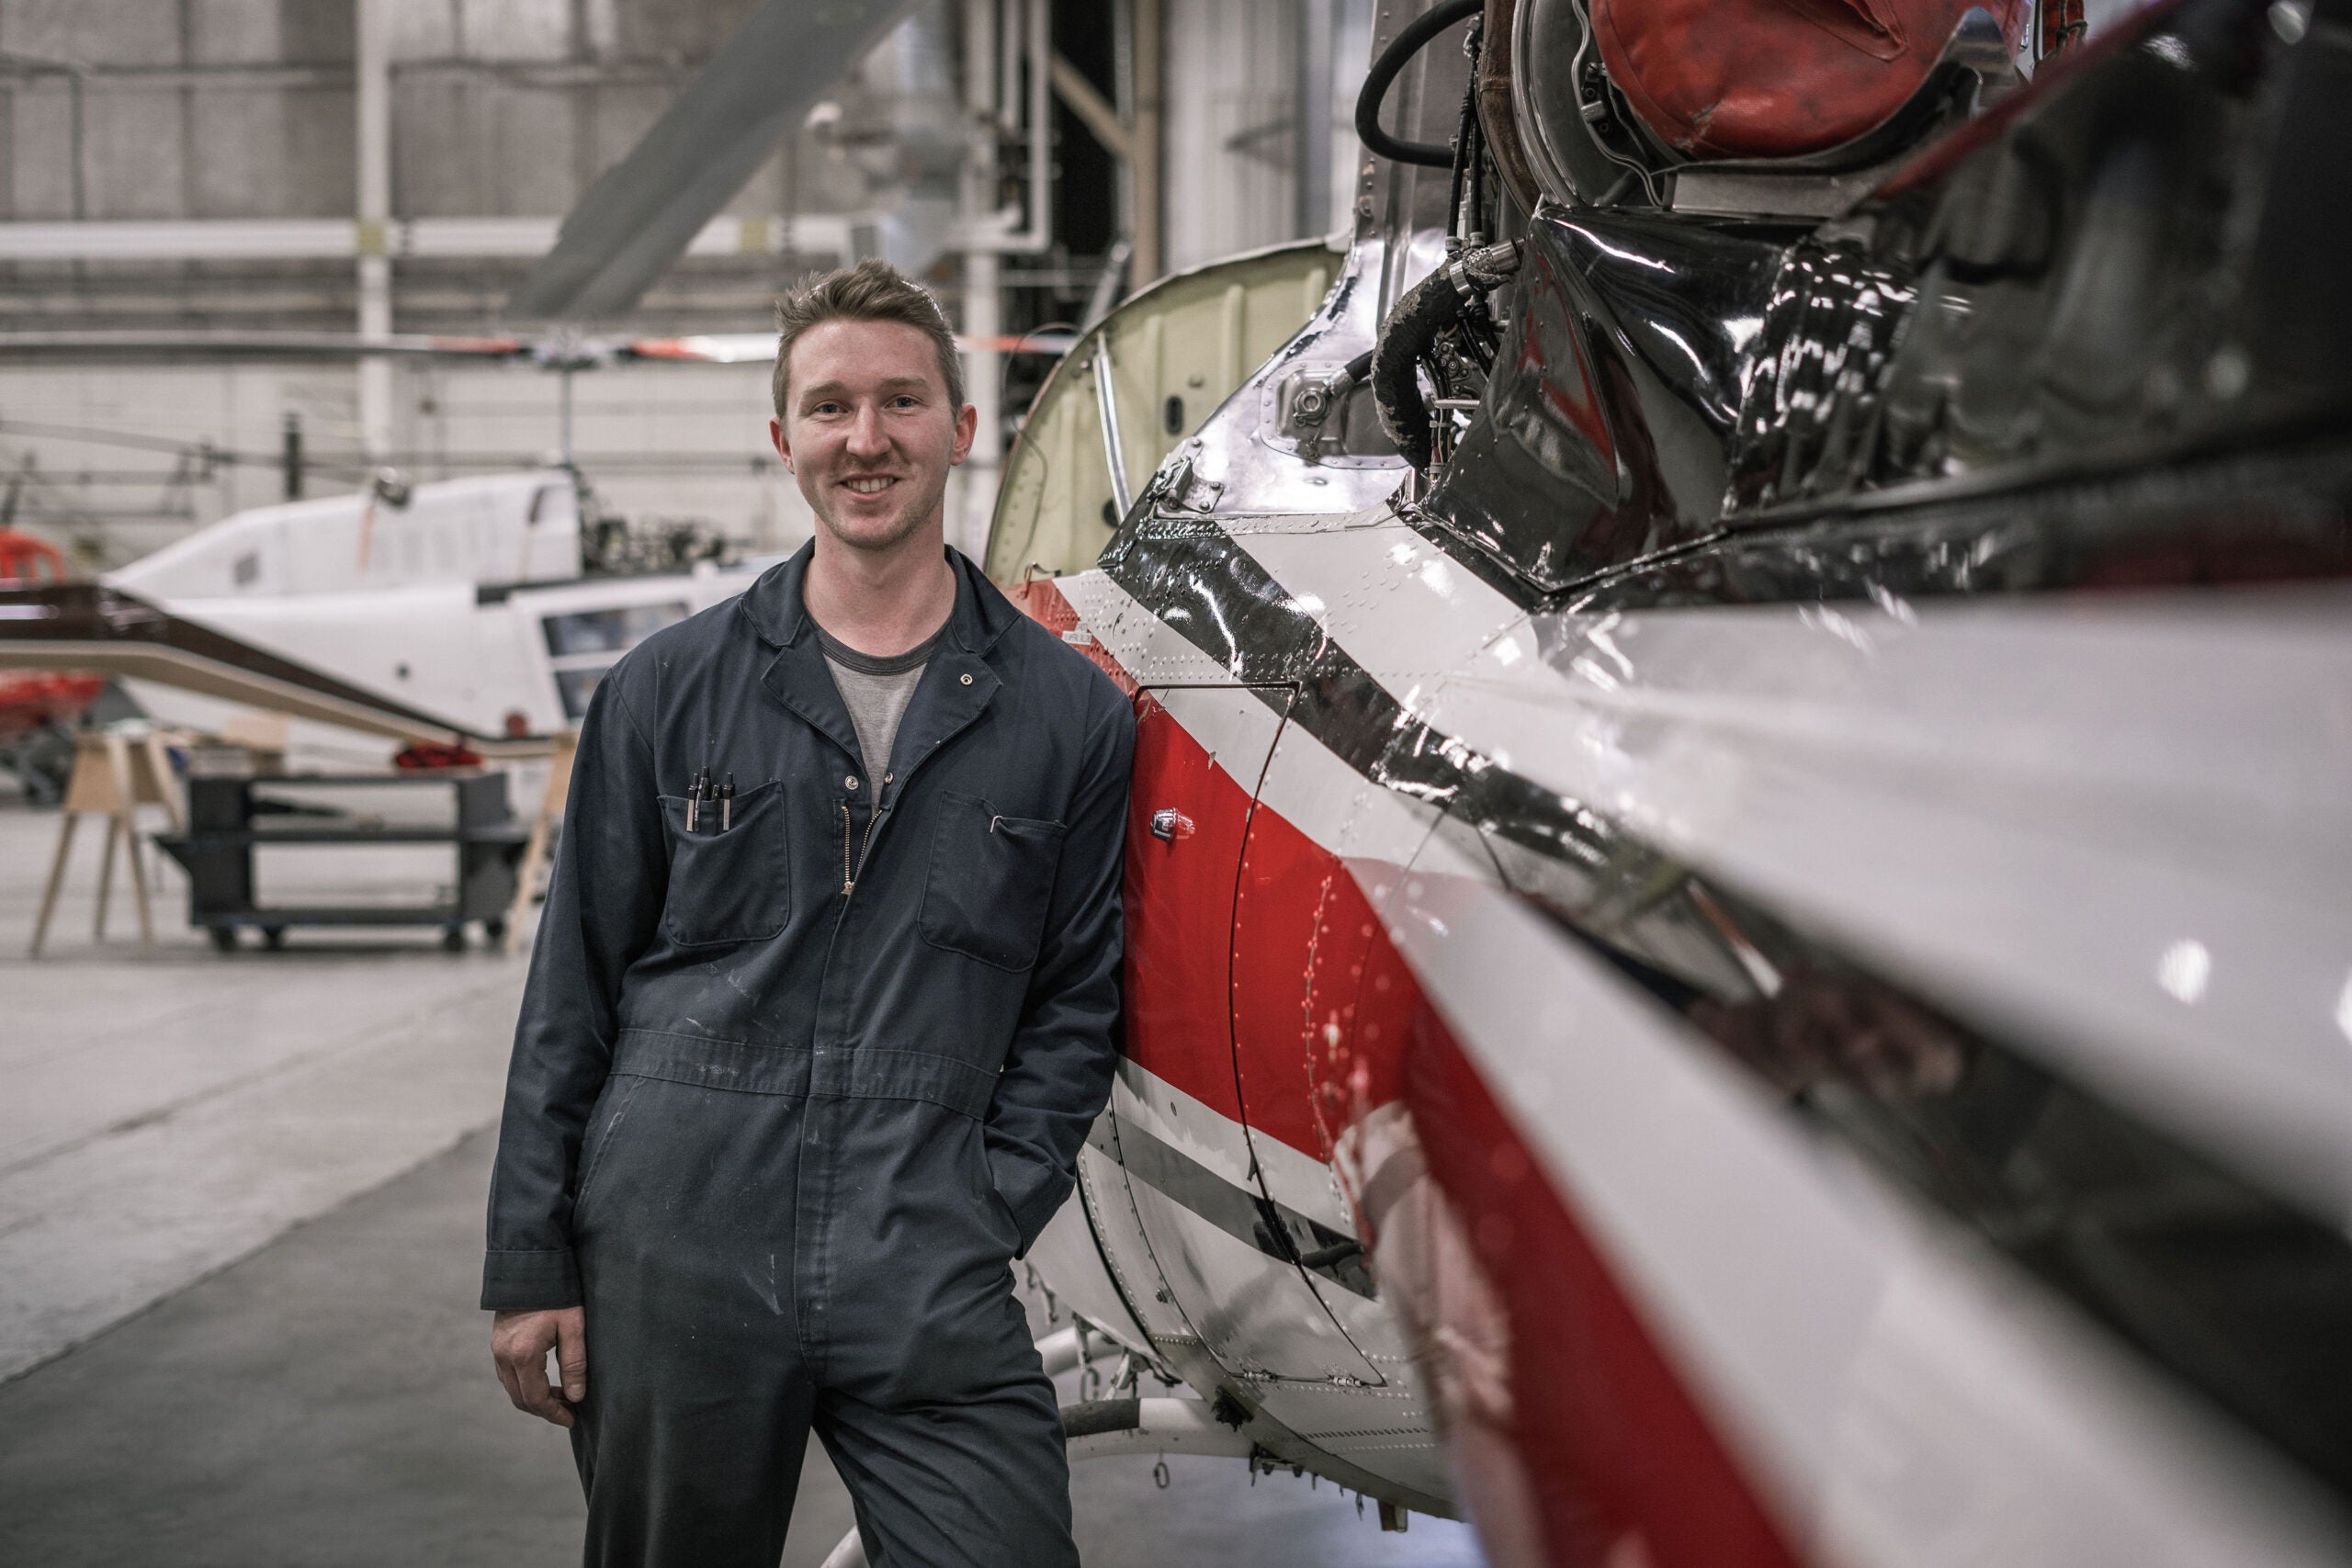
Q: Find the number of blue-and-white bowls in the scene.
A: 0